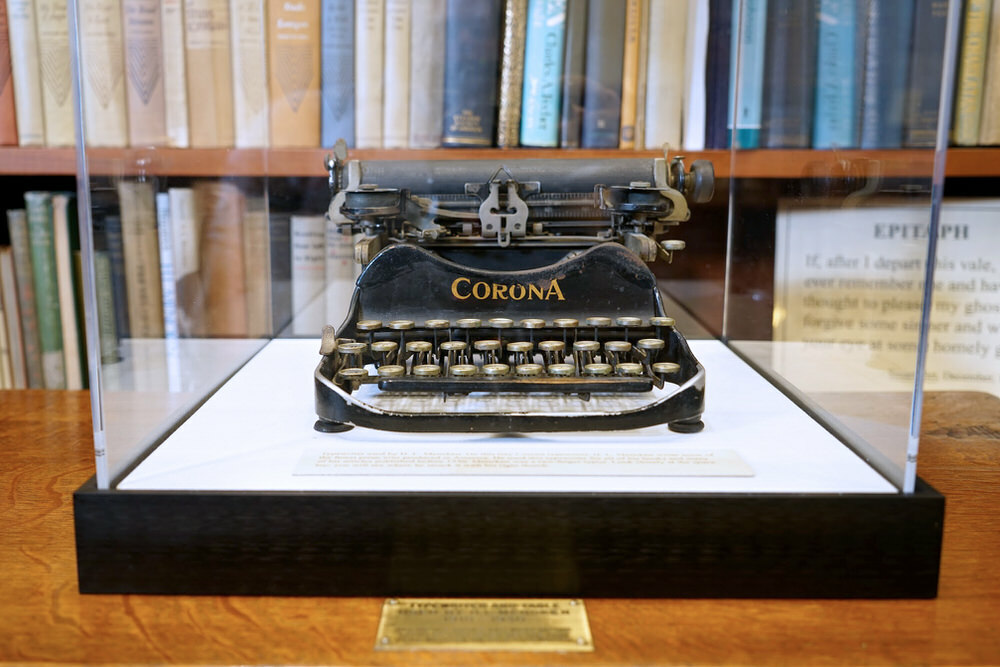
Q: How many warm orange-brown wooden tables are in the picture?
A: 1